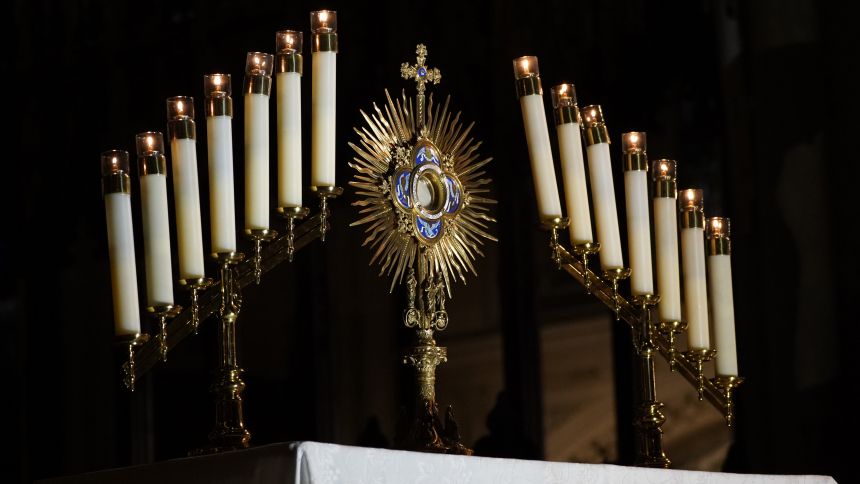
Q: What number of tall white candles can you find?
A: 14